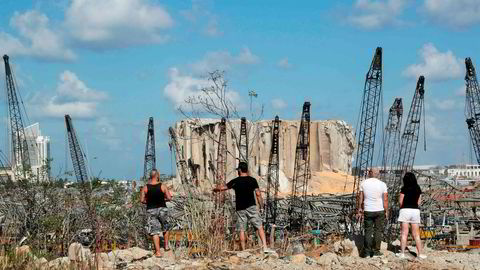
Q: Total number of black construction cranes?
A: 12